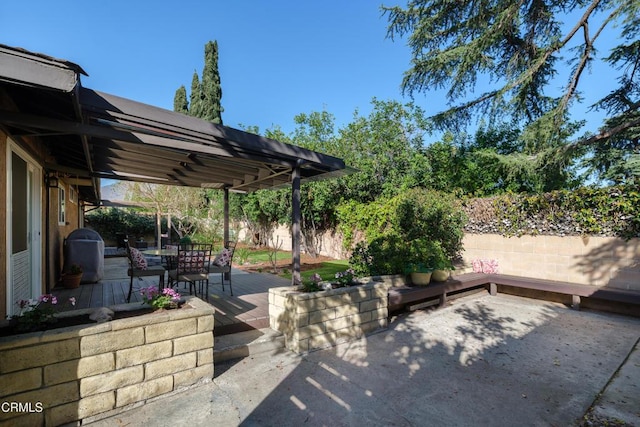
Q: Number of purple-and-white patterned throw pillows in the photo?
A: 4